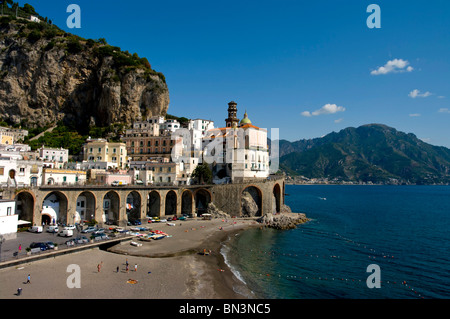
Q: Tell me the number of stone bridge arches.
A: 11